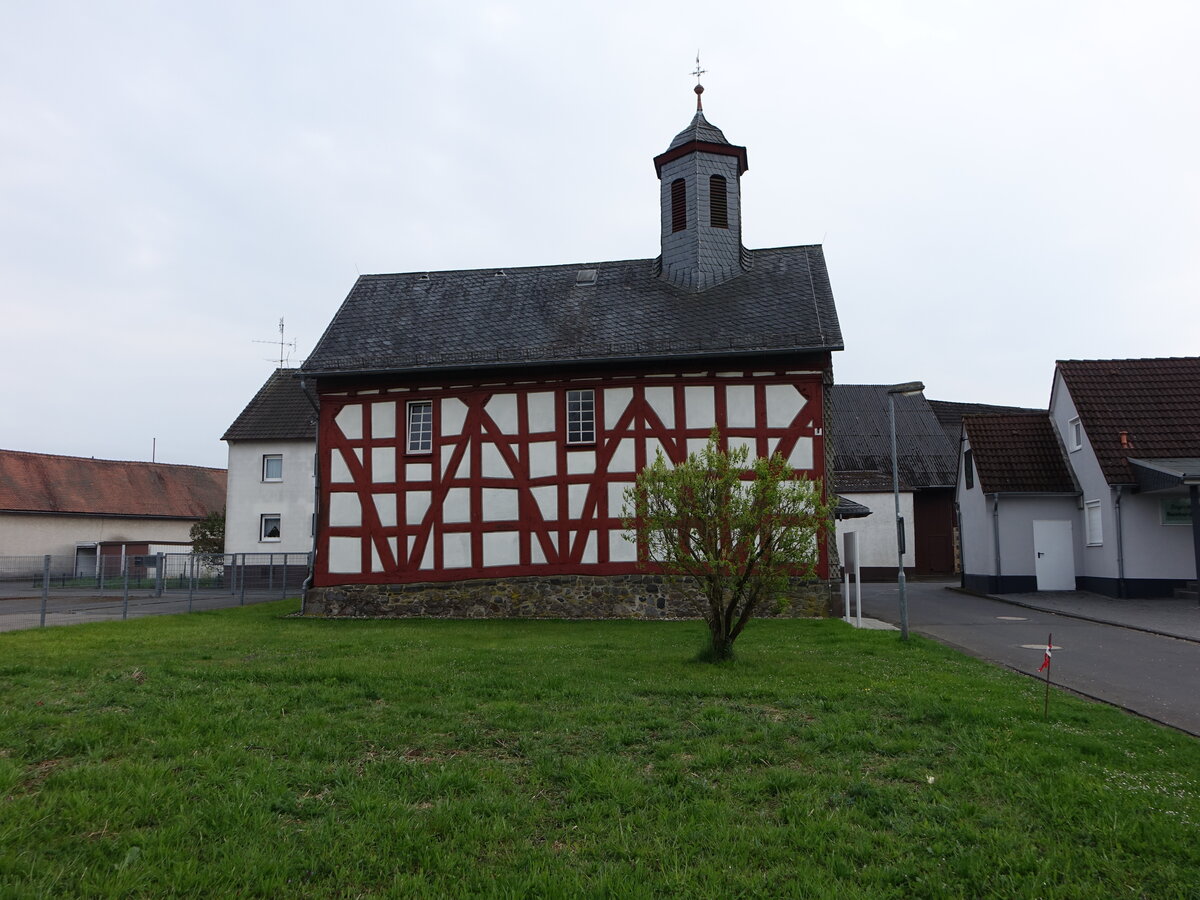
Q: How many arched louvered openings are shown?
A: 2